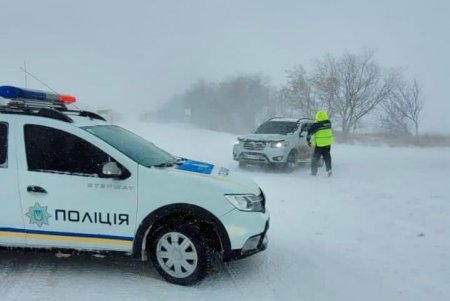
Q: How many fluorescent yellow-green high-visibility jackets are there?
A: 1